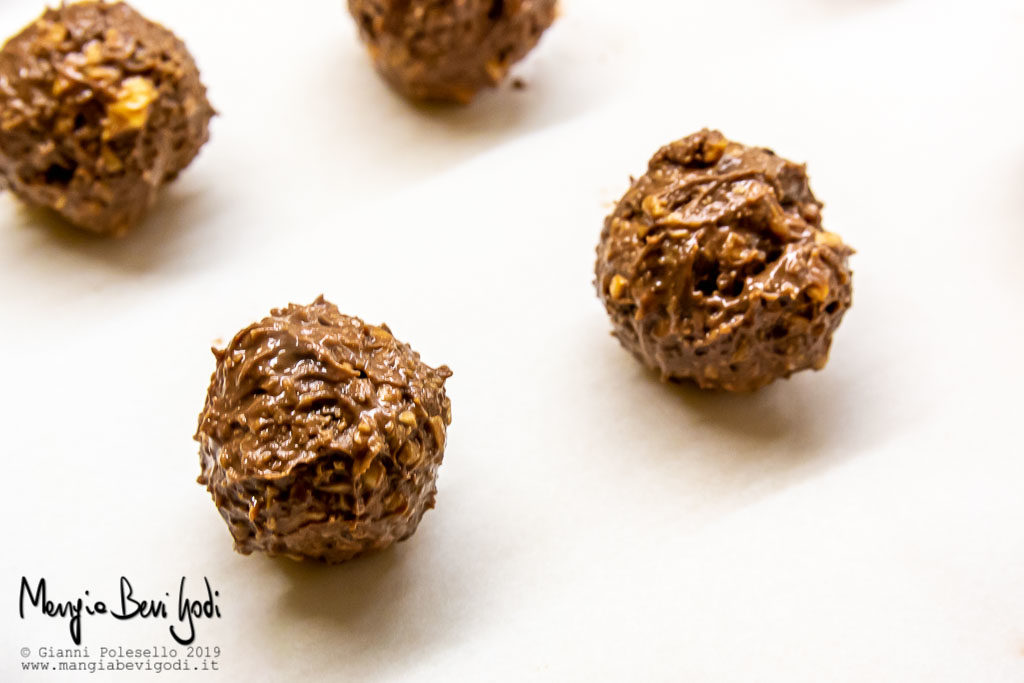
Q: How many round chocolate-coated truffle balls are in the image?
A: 4